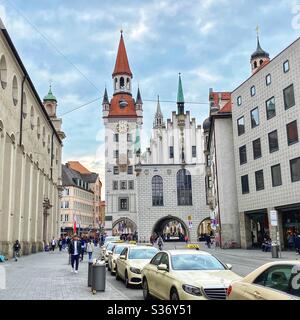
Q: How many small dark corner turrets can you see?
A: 2